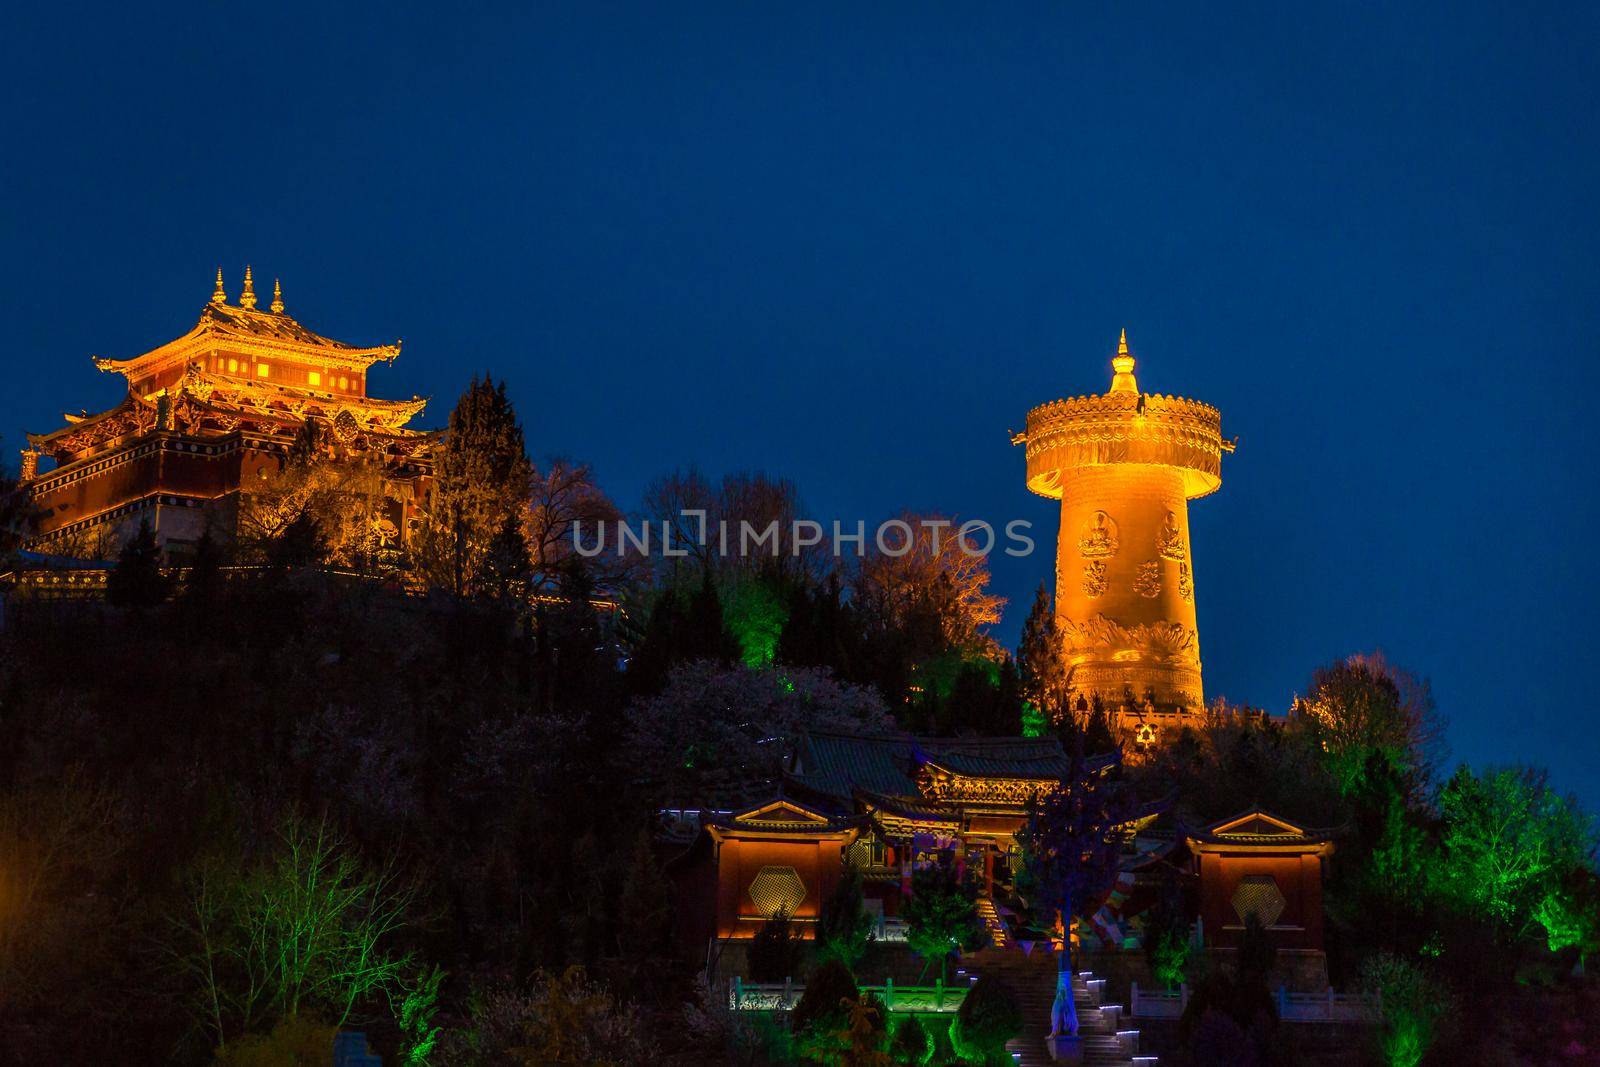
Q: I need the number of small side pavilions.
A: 2